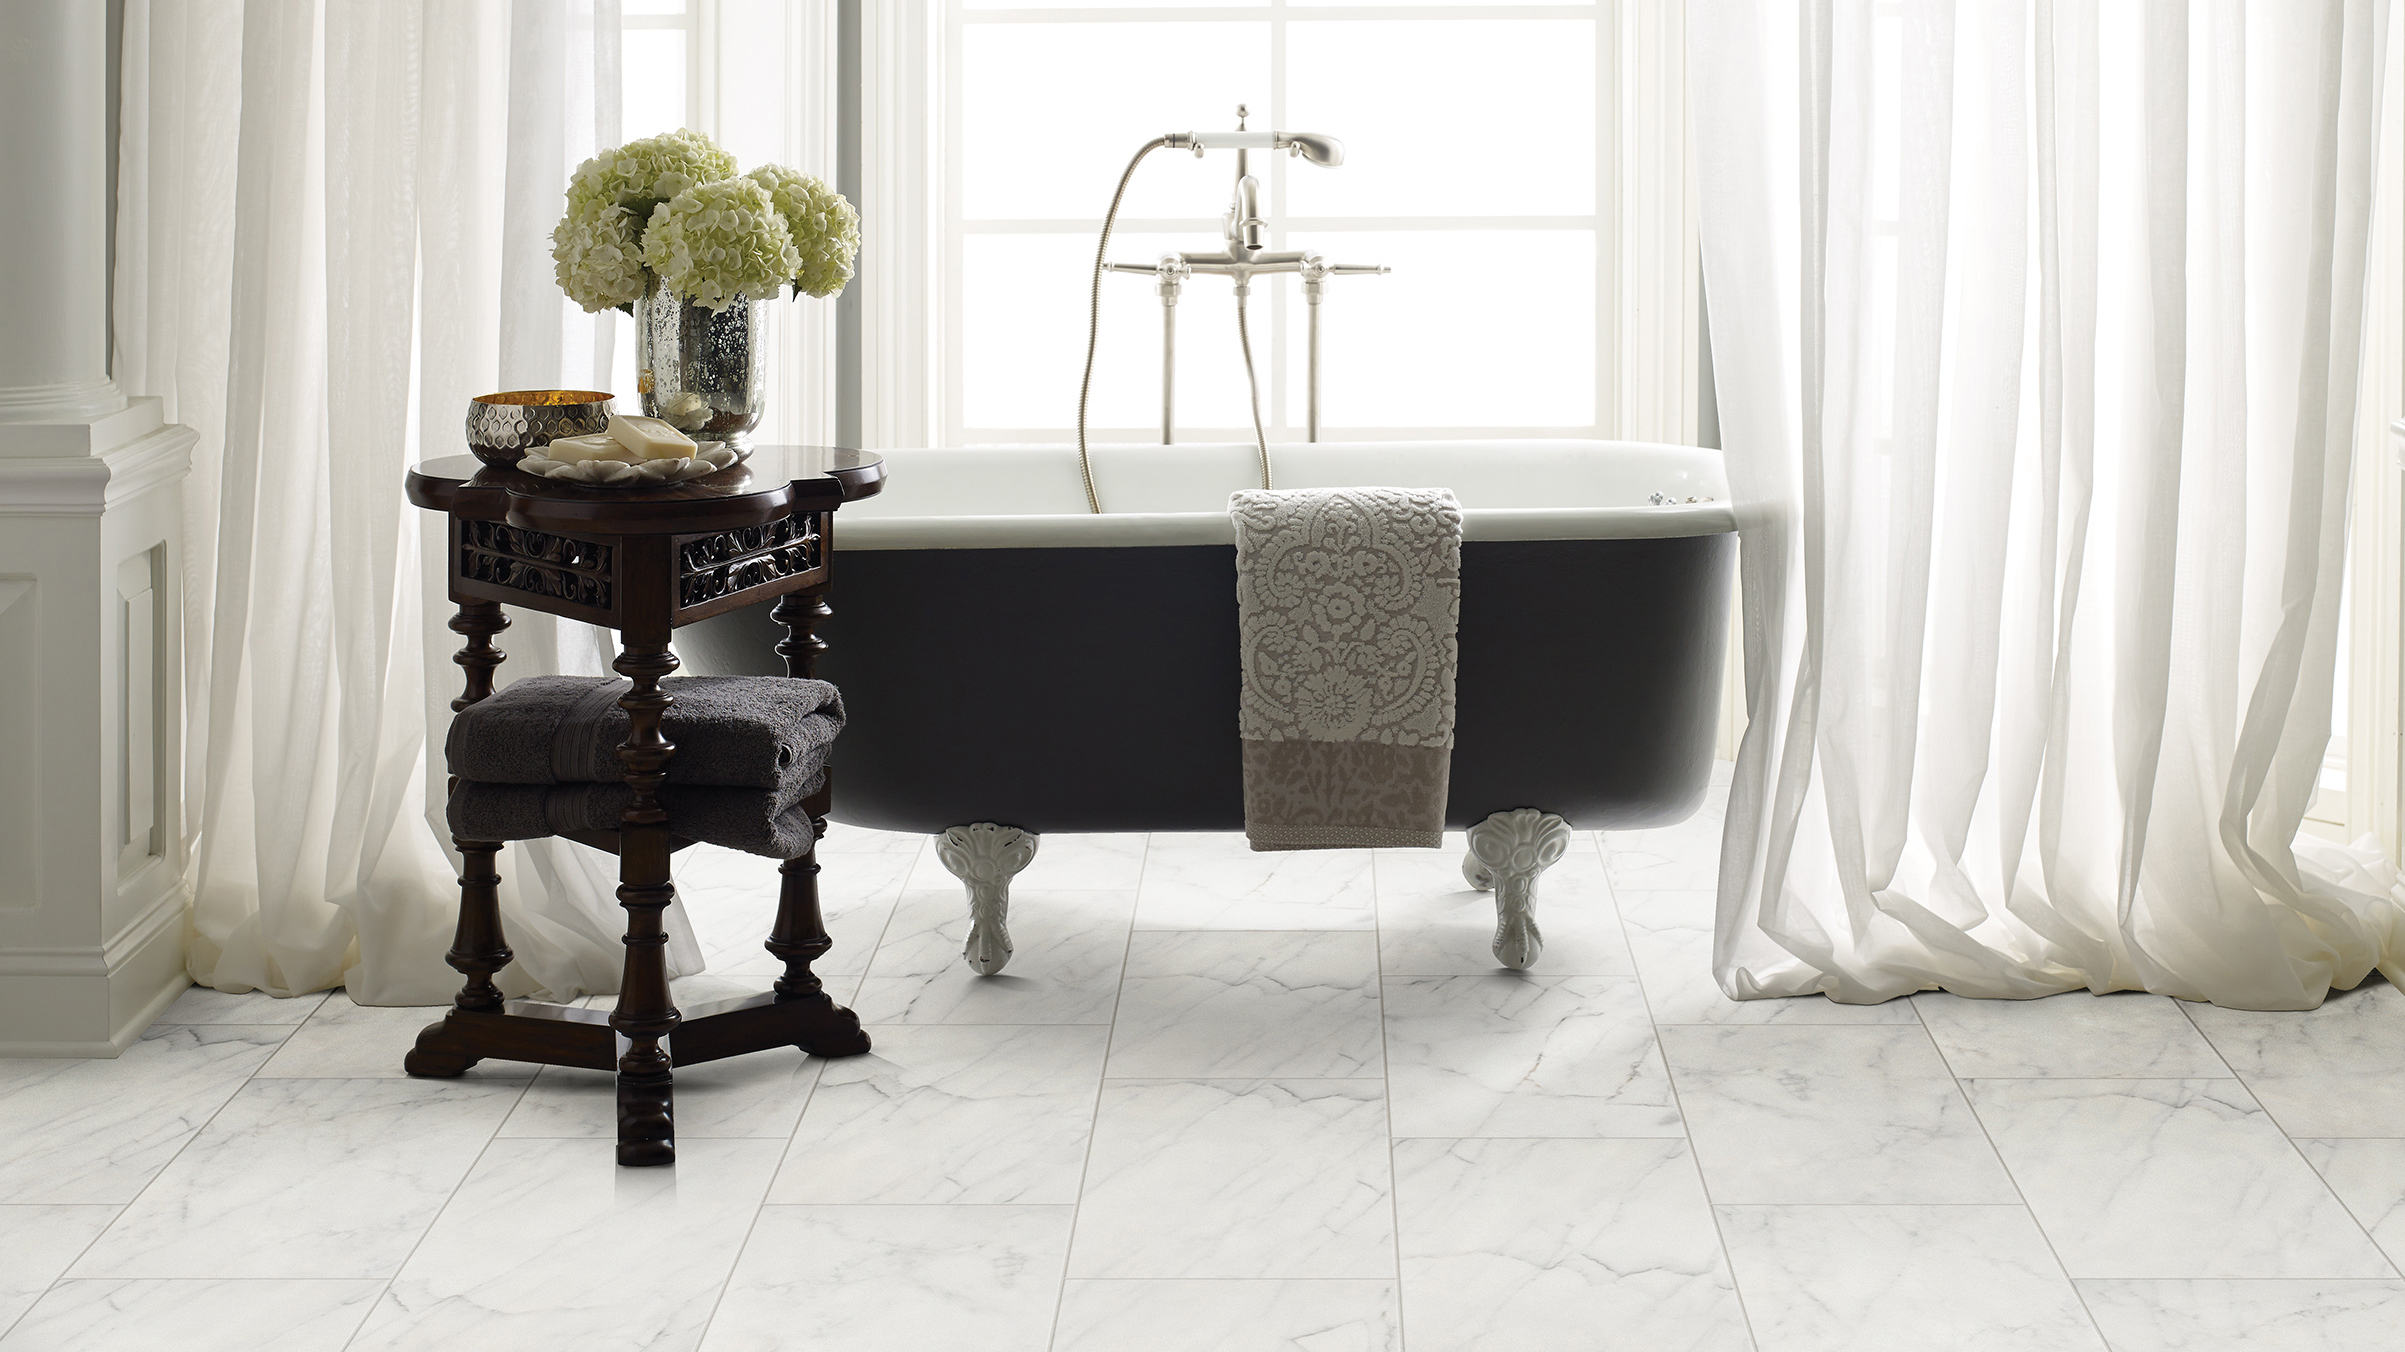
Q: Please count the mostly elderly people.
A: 0